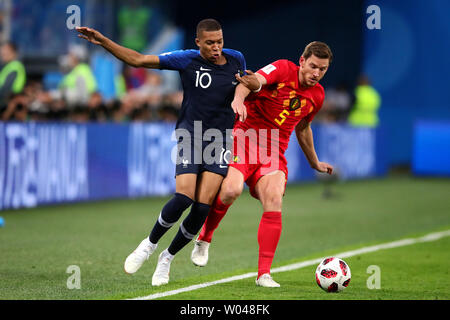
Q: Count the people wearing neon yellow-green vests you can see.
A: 3